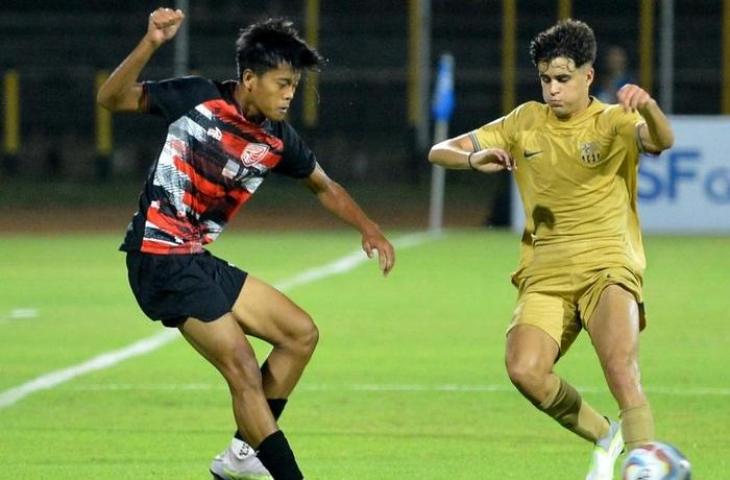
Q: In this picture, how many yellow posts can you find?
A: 8